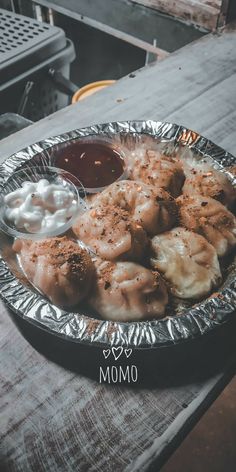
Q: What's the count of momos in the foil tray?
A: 8